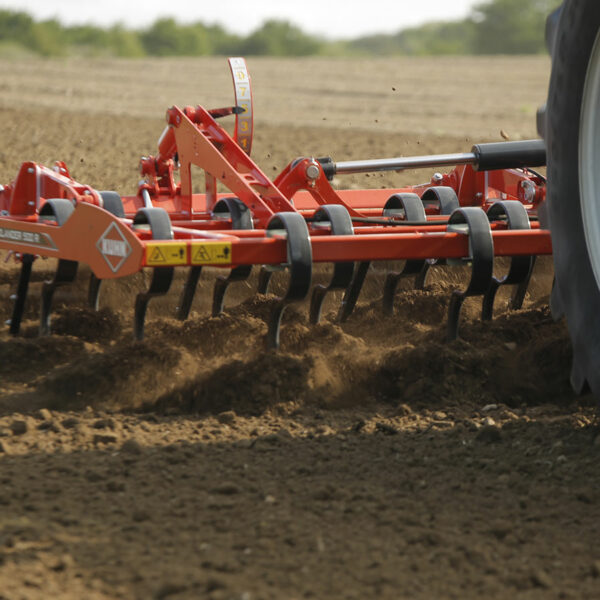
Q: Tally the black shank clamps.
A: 10